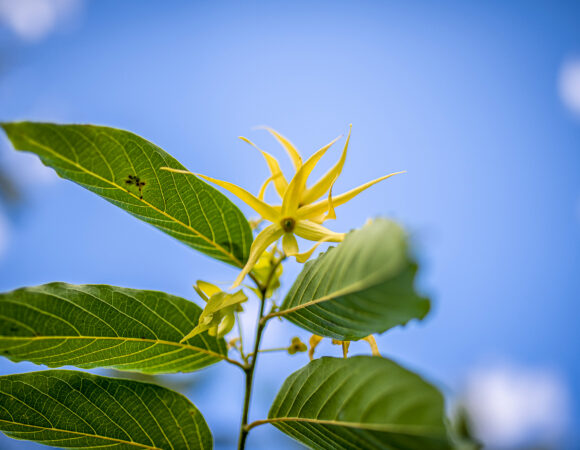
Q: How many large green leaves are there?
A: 5